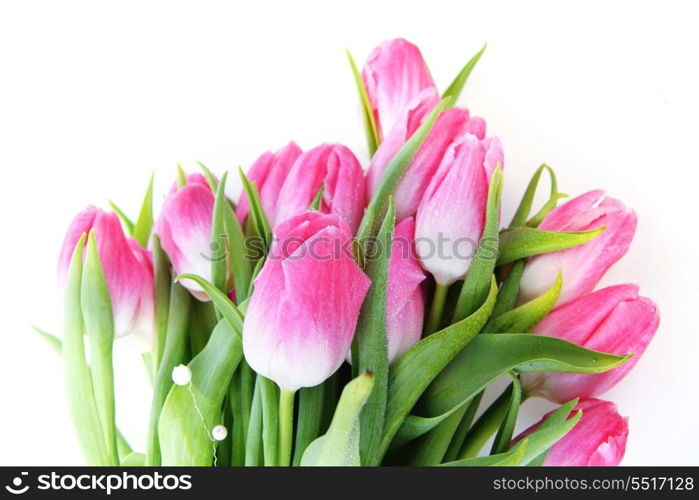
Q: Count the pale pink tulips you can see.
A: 12